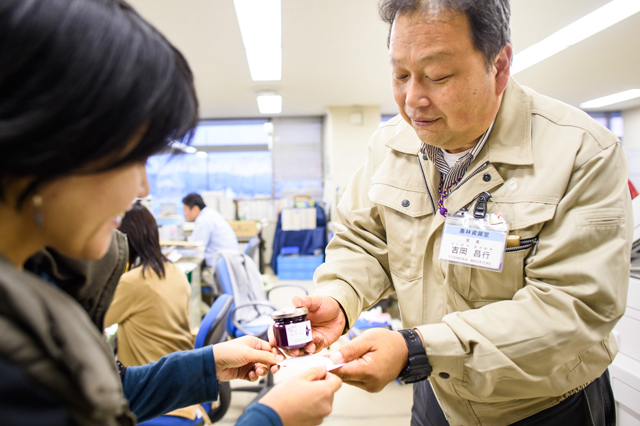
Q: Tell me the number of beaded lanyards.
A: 1